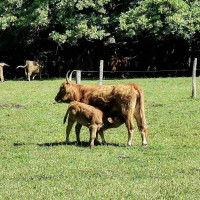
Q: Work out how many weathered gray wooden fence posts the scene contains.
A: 3